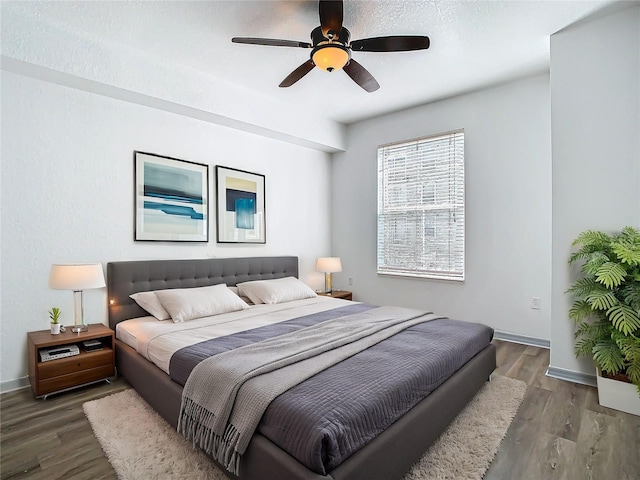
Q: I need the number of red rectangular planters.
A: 0